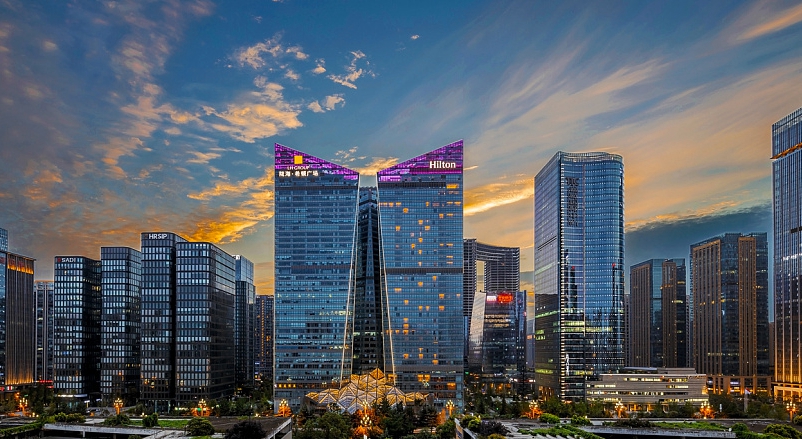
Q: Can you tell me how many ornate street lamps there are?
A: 11